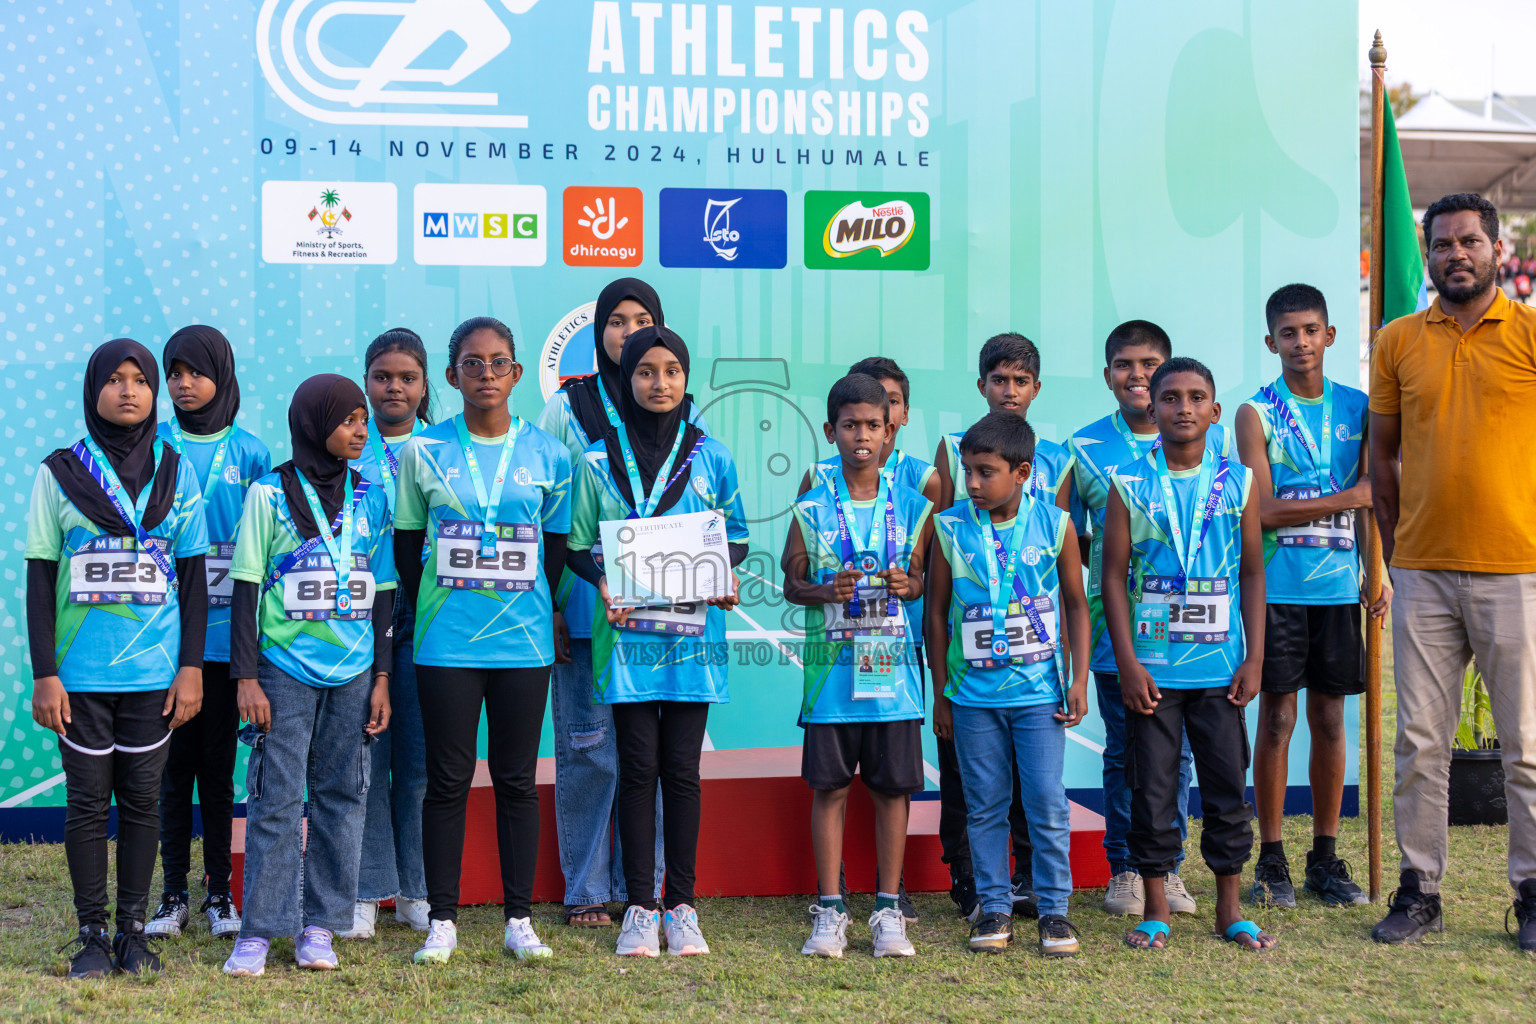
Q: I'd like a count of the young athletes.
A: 14